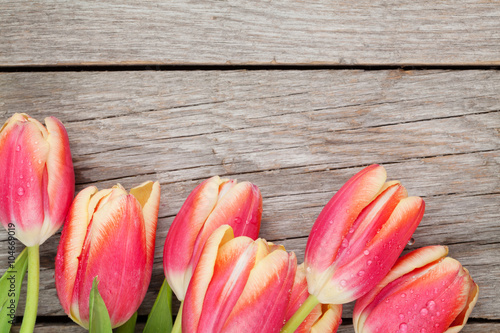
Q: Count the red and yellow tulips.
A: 7